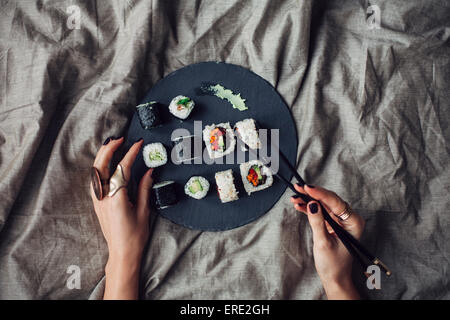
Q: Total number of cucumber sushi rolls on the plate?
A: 2